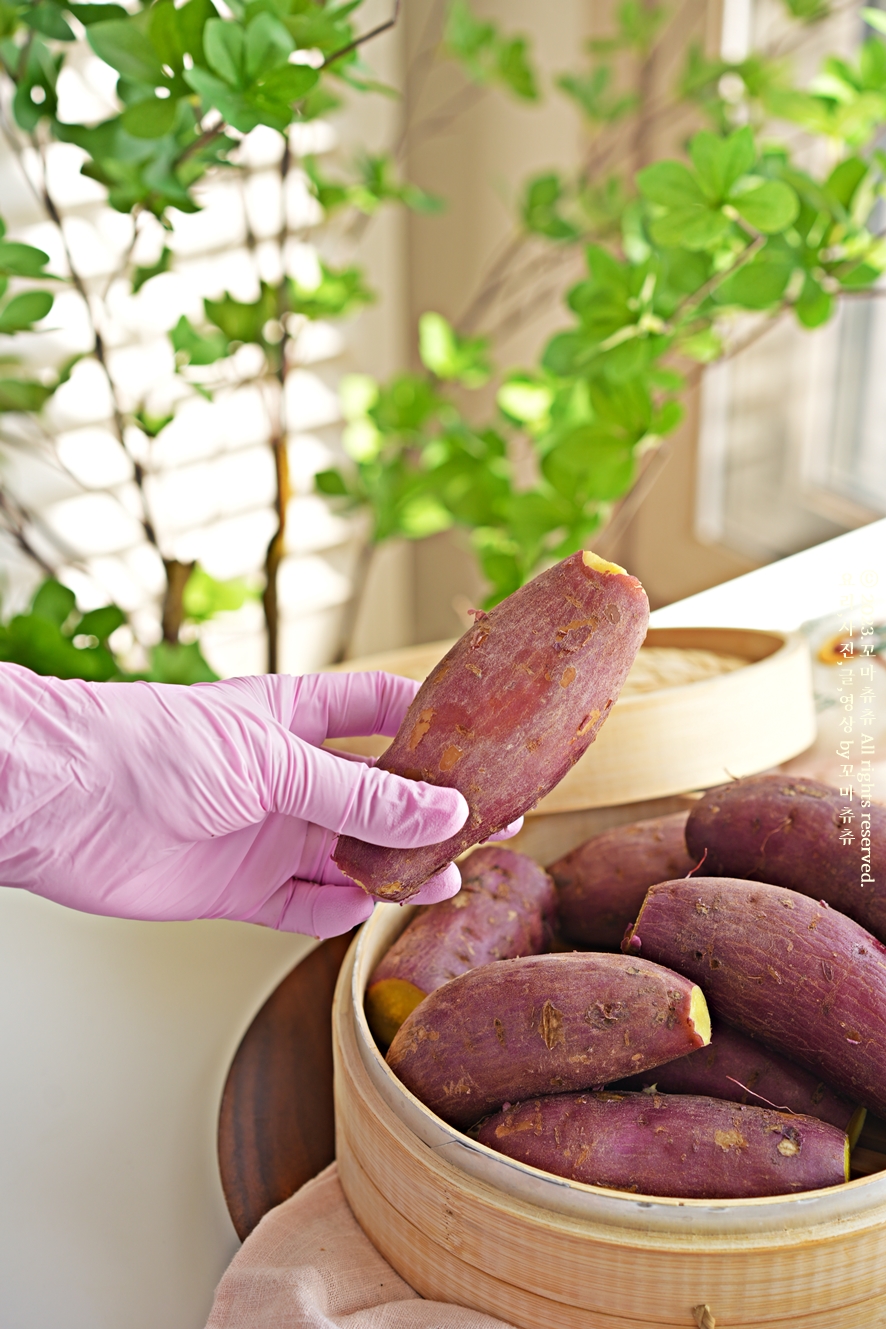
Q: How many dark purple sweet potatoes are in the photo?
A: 8